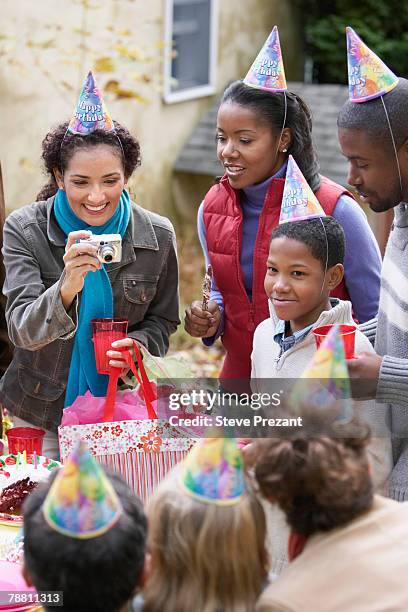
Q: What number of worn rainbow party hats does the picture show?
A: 7